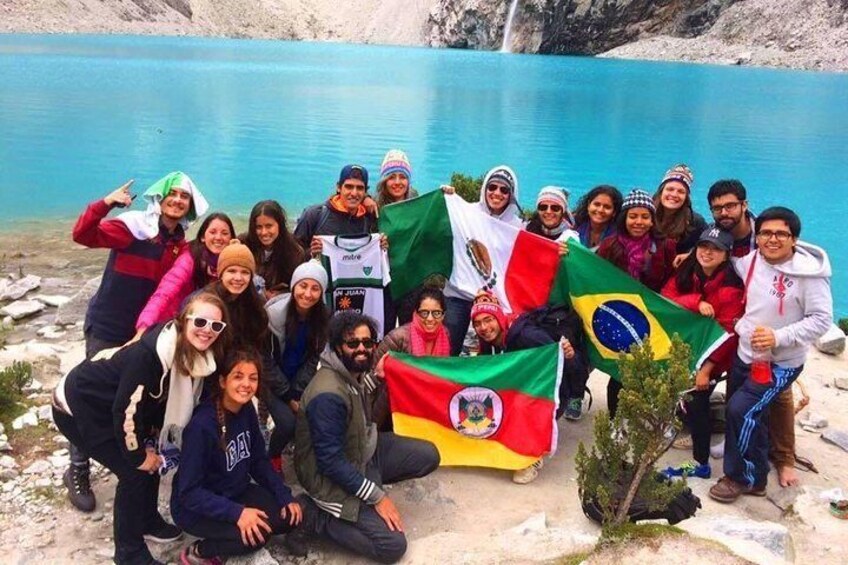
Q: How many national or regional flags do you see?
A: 3